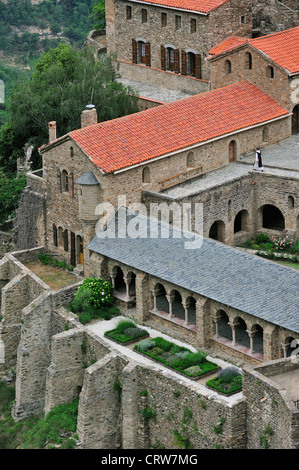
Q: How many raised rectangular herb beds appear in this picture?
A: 3